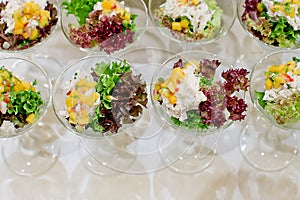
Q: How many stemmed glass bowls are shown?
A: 8